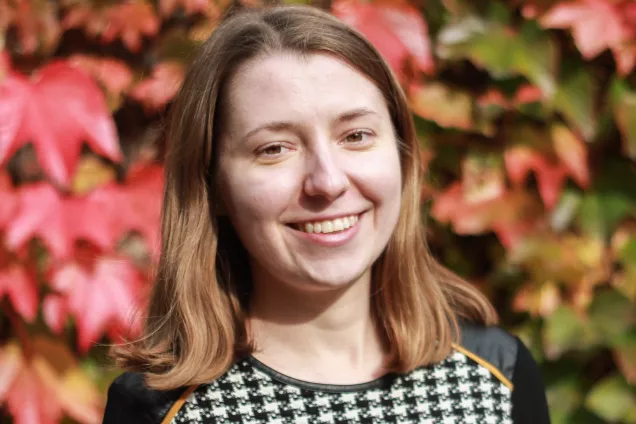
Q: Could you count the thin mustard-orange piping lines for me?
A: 2